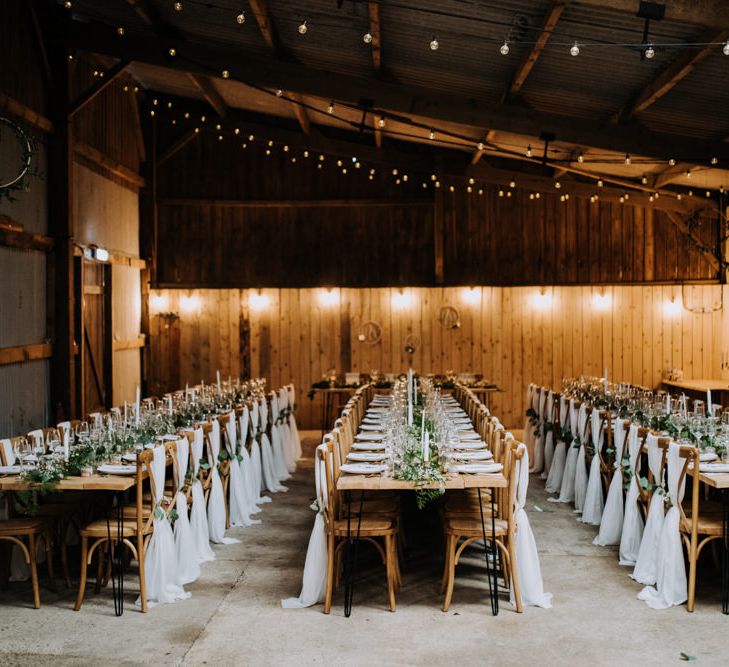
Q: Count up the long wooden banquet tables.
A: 3